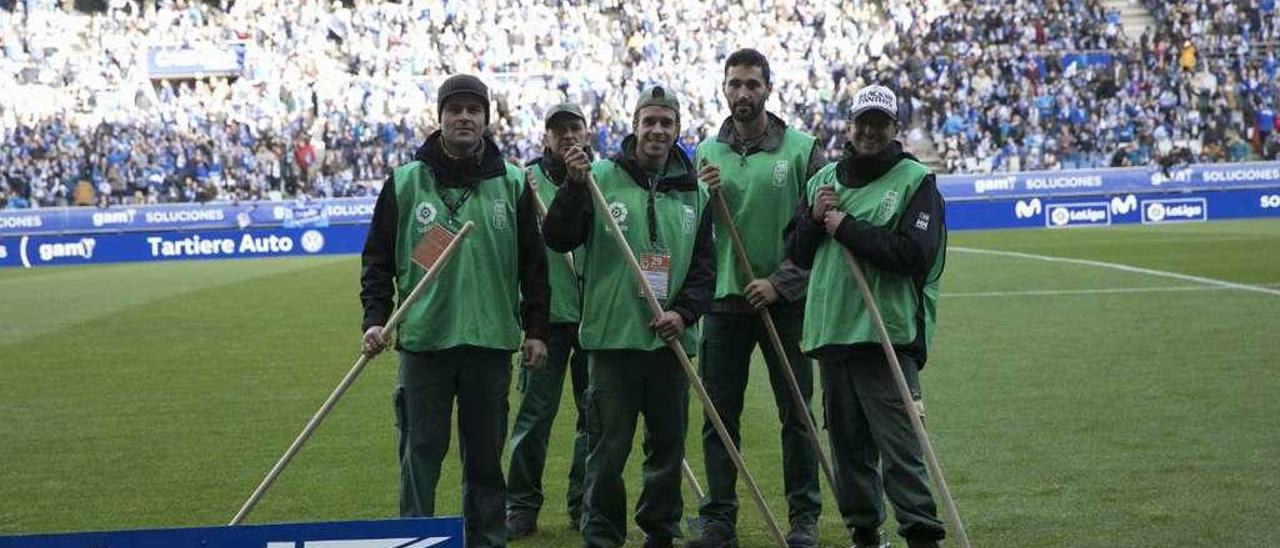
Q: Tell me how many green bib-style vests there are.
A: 5